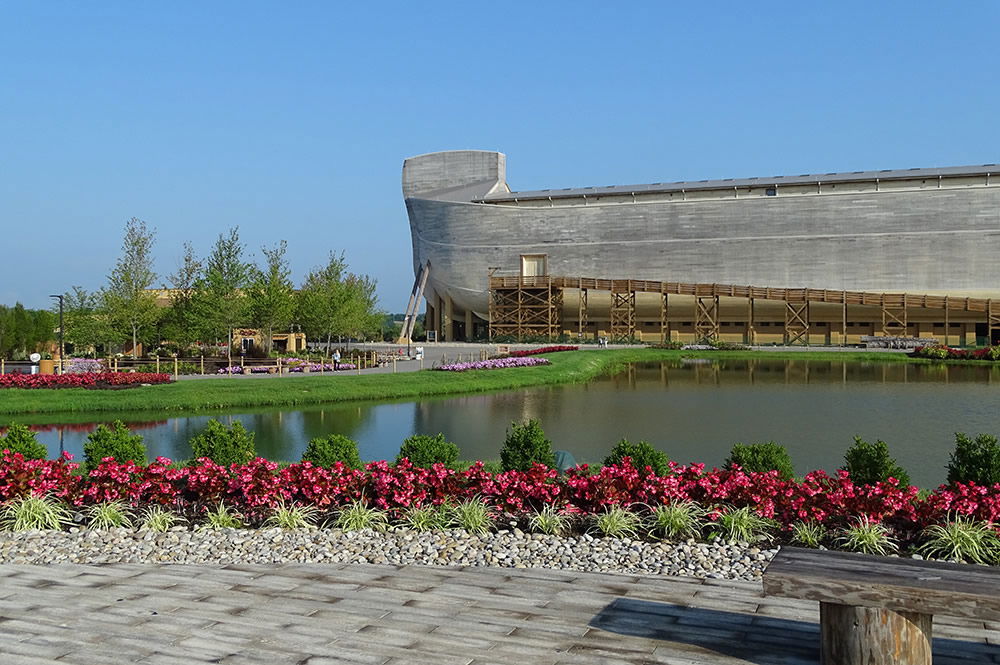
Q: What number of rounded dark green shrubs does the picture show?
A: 10